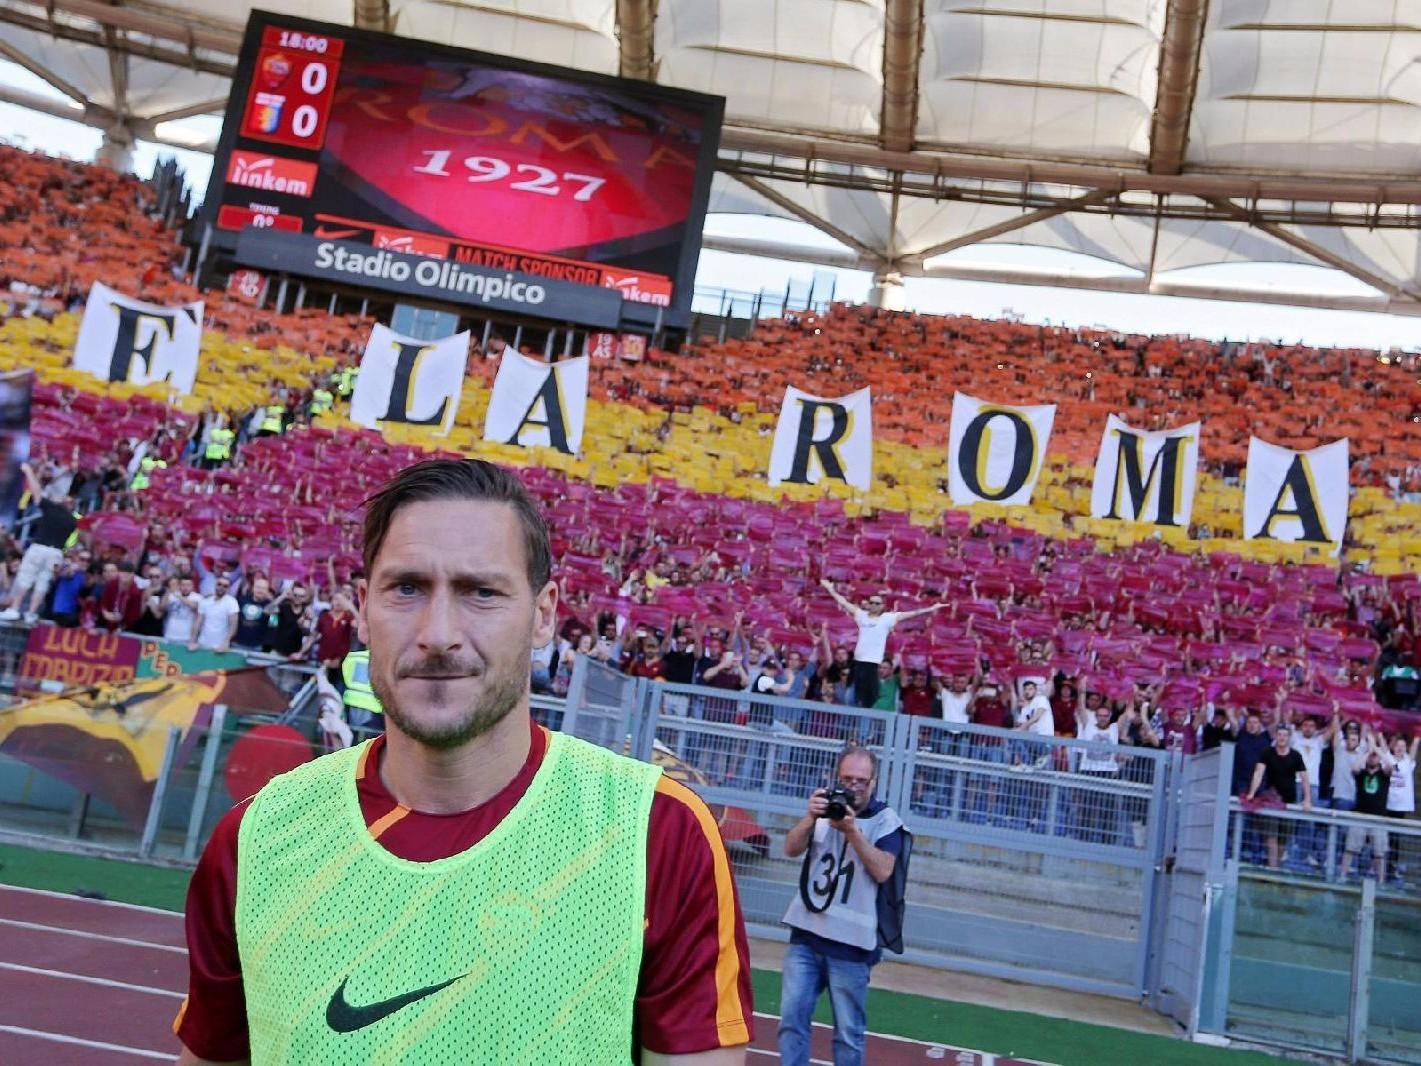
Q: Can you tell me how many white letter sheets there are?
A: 7